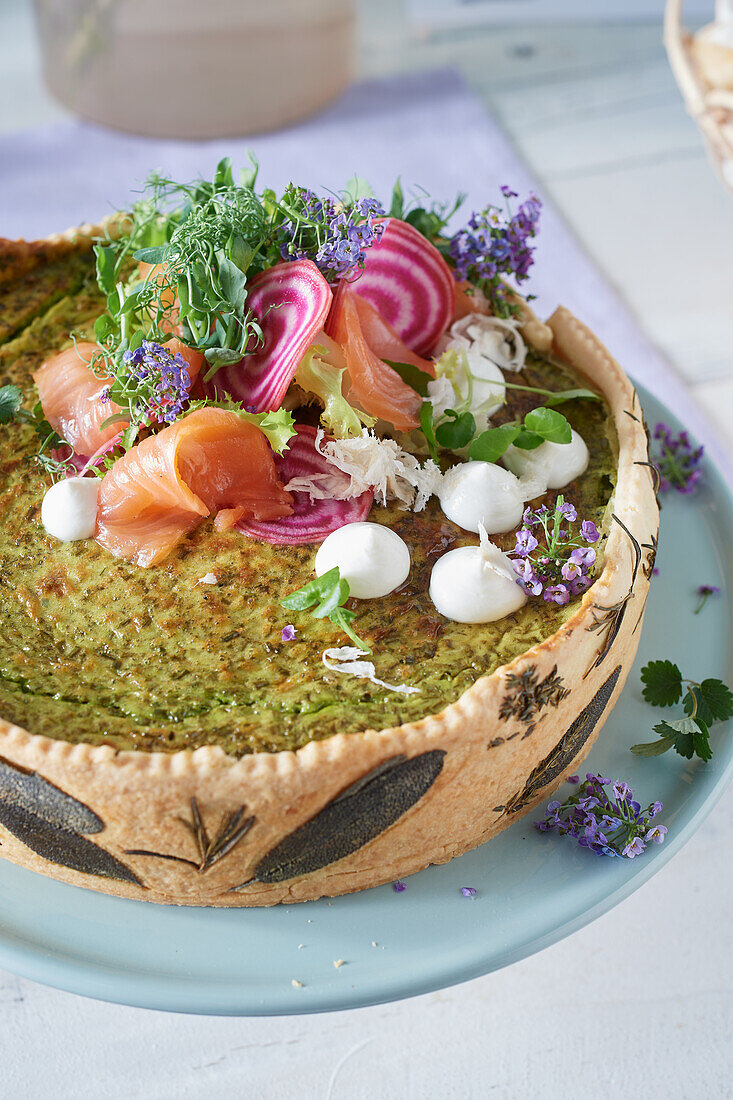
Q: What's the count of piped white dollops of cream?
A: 6